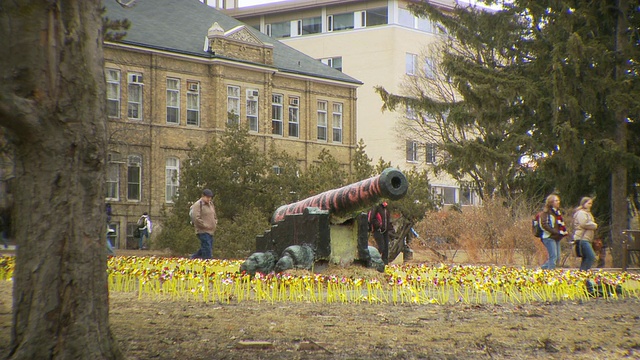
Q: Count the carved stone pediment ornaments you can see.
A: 1